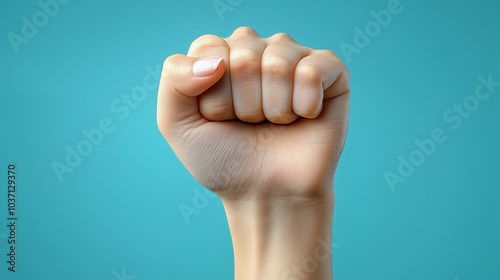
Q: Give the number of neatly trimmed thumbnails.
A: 1